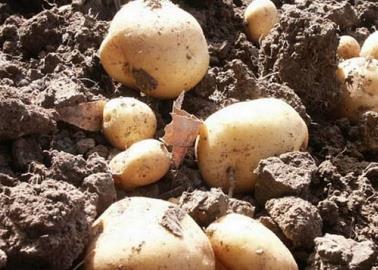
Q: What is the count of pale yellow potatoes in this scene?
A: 10